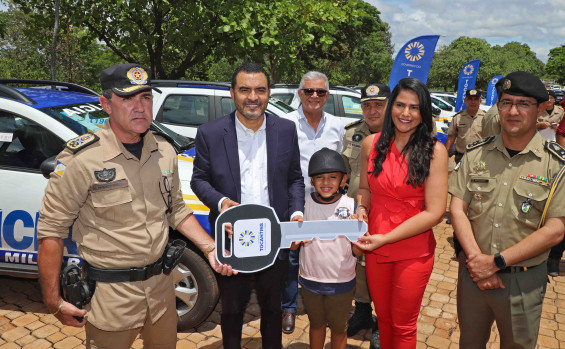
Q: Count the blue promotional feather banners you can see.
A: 3